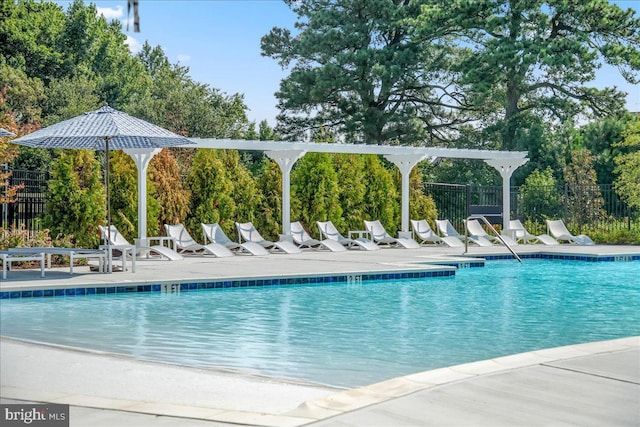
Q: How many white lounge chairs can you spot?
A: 12